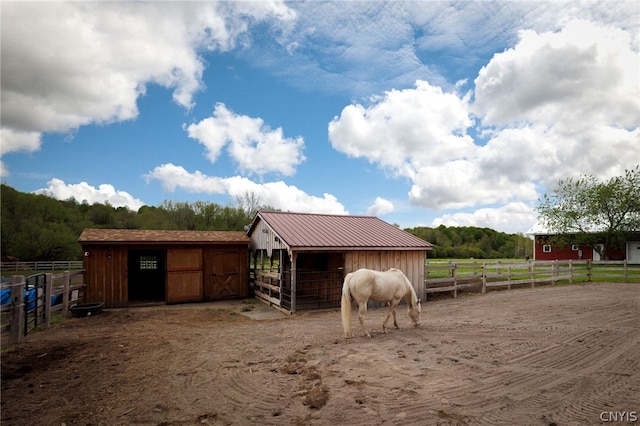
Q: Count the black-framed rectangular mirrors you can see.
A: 0